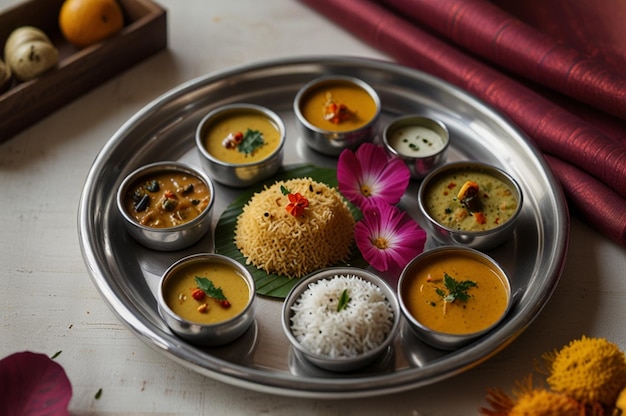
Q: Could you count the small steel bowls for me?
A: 8